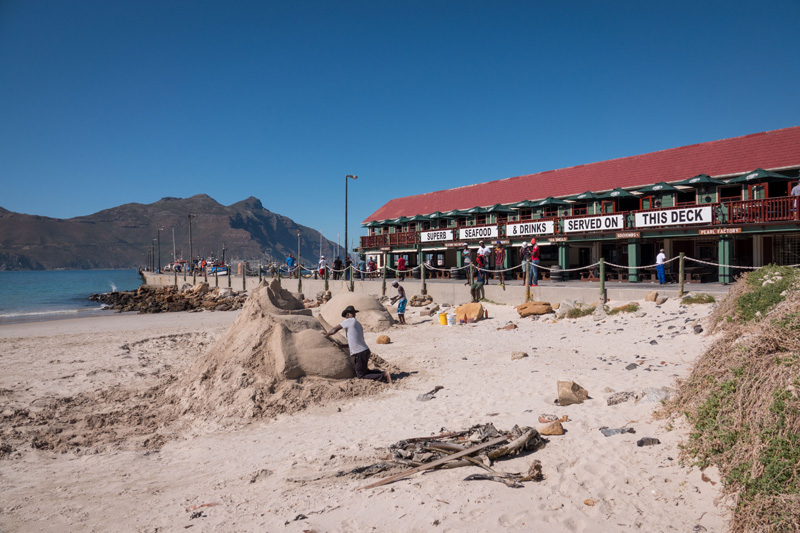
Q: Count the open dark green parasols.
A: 15